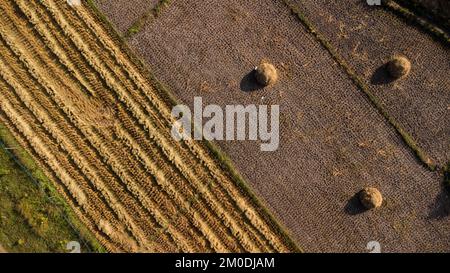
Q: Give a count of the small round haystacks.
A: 3